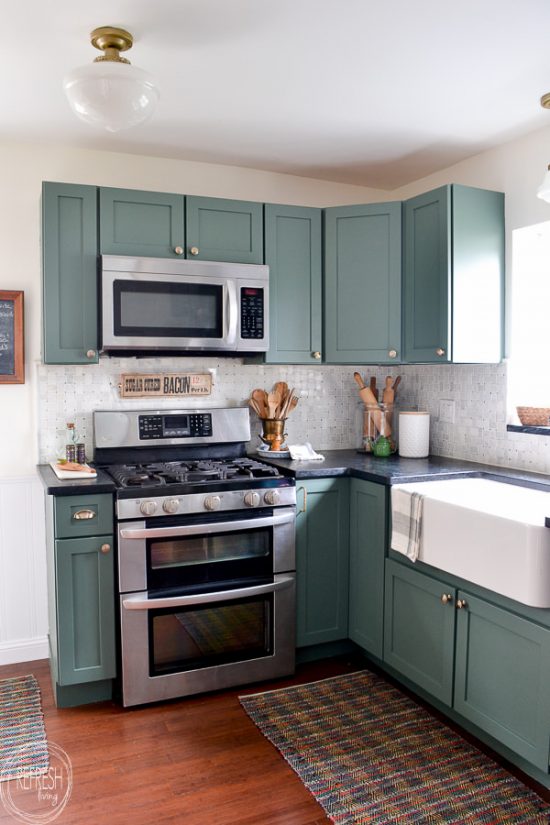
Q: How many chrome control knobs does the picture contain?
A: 5